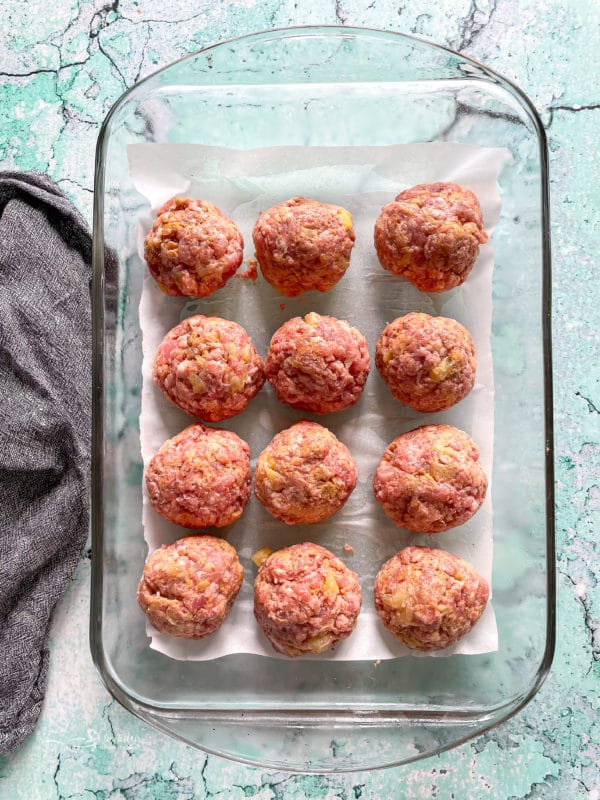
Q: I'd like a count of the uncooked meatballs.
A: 12